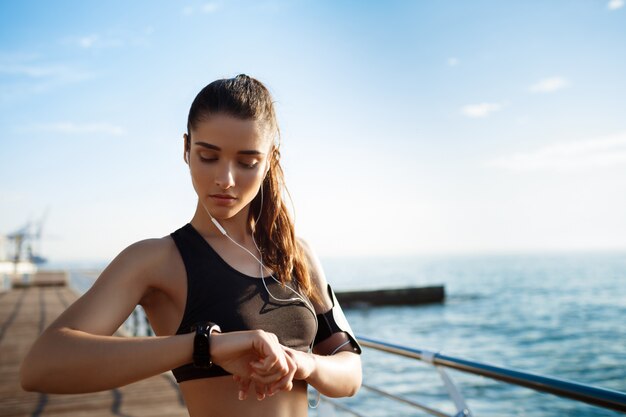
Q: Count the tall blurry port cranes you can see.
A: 2